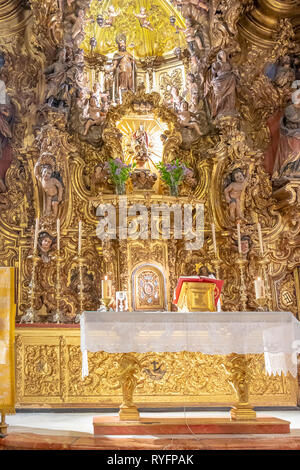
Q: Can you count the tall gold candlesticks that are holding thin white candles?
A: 6